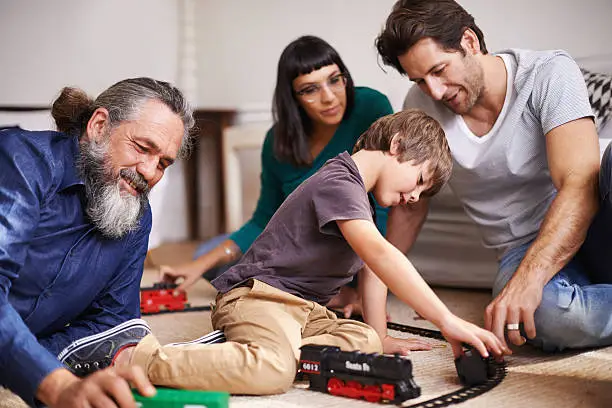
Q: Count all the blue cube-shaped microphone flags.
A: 0